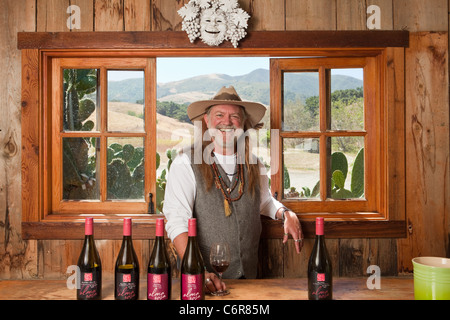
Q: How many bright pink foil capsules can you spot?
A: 5